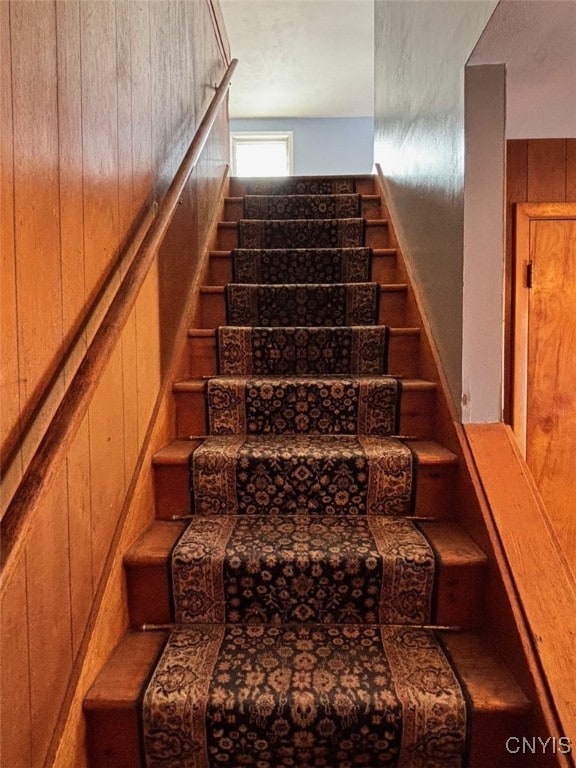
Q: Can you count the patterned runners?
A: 1